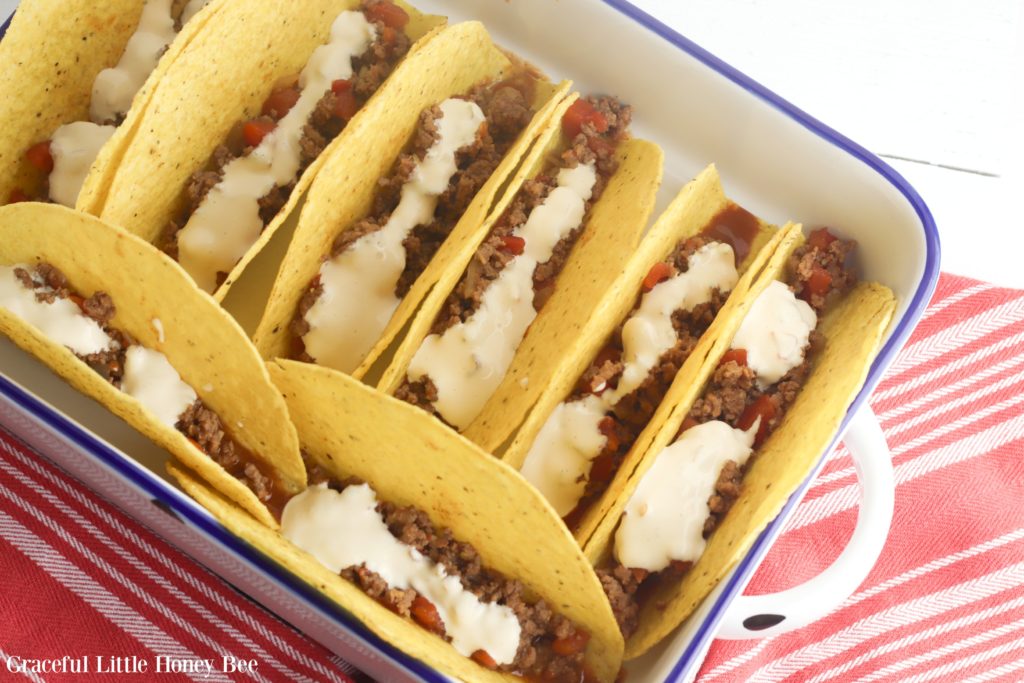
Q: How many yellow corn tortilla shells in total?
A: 8